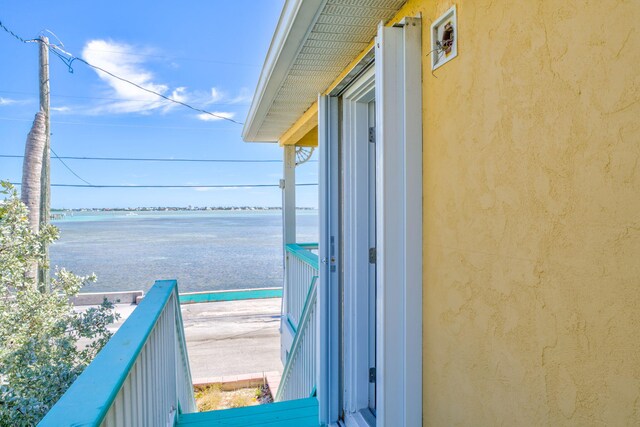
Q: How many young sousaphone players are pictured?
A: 0